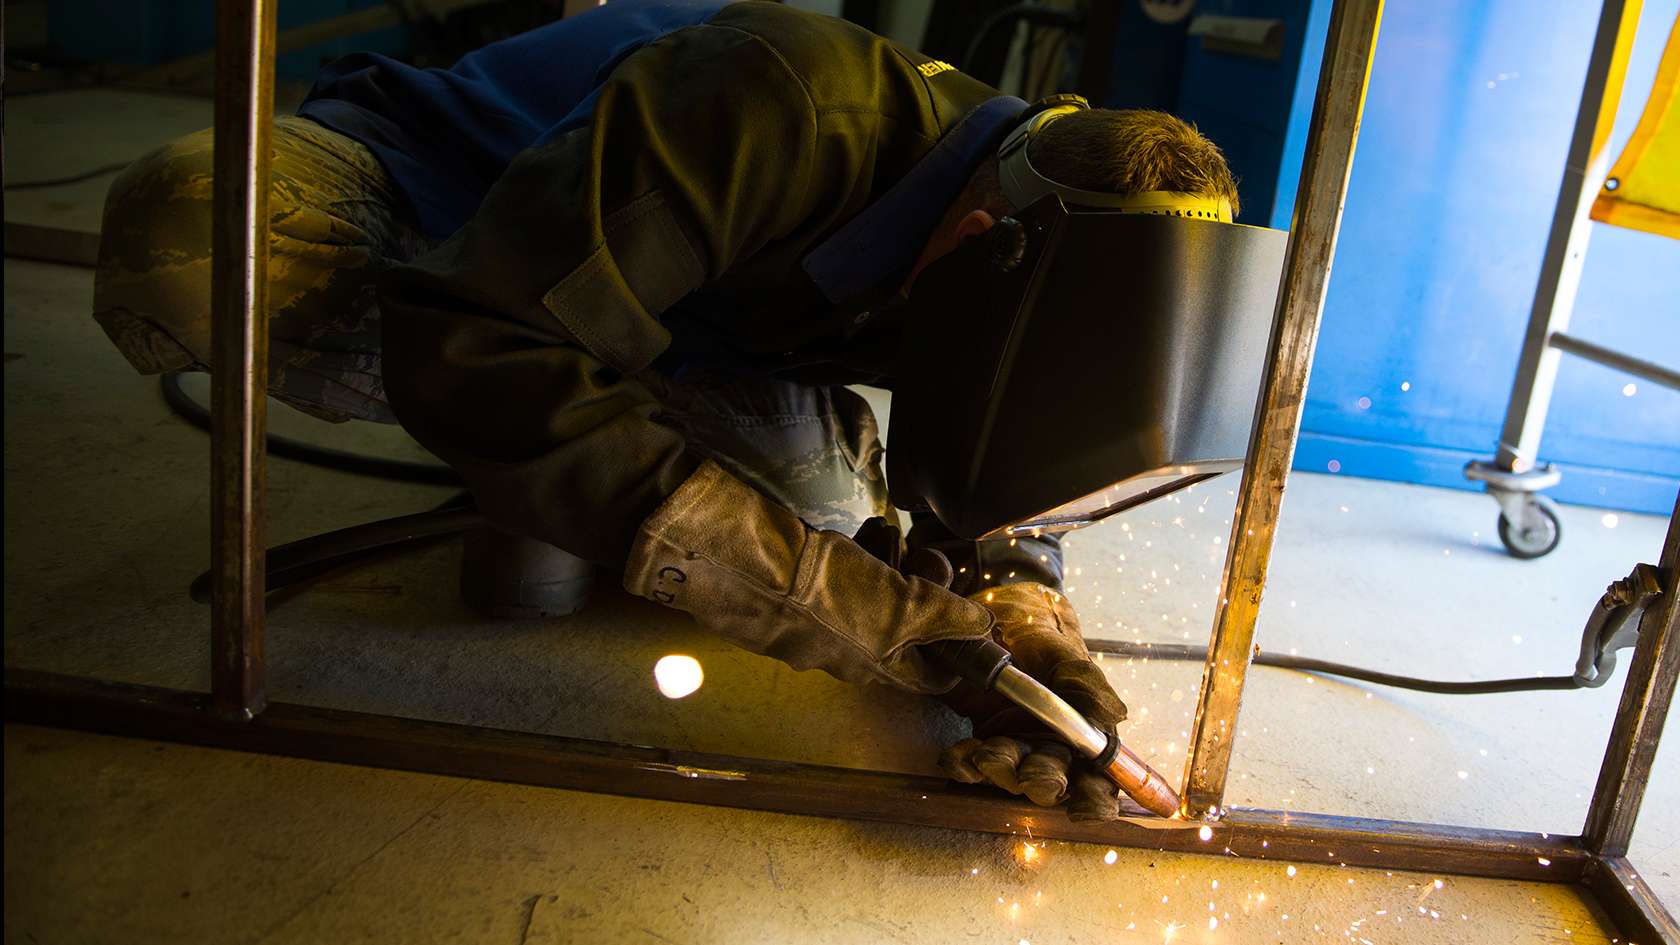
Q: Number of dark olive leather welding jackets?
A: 1